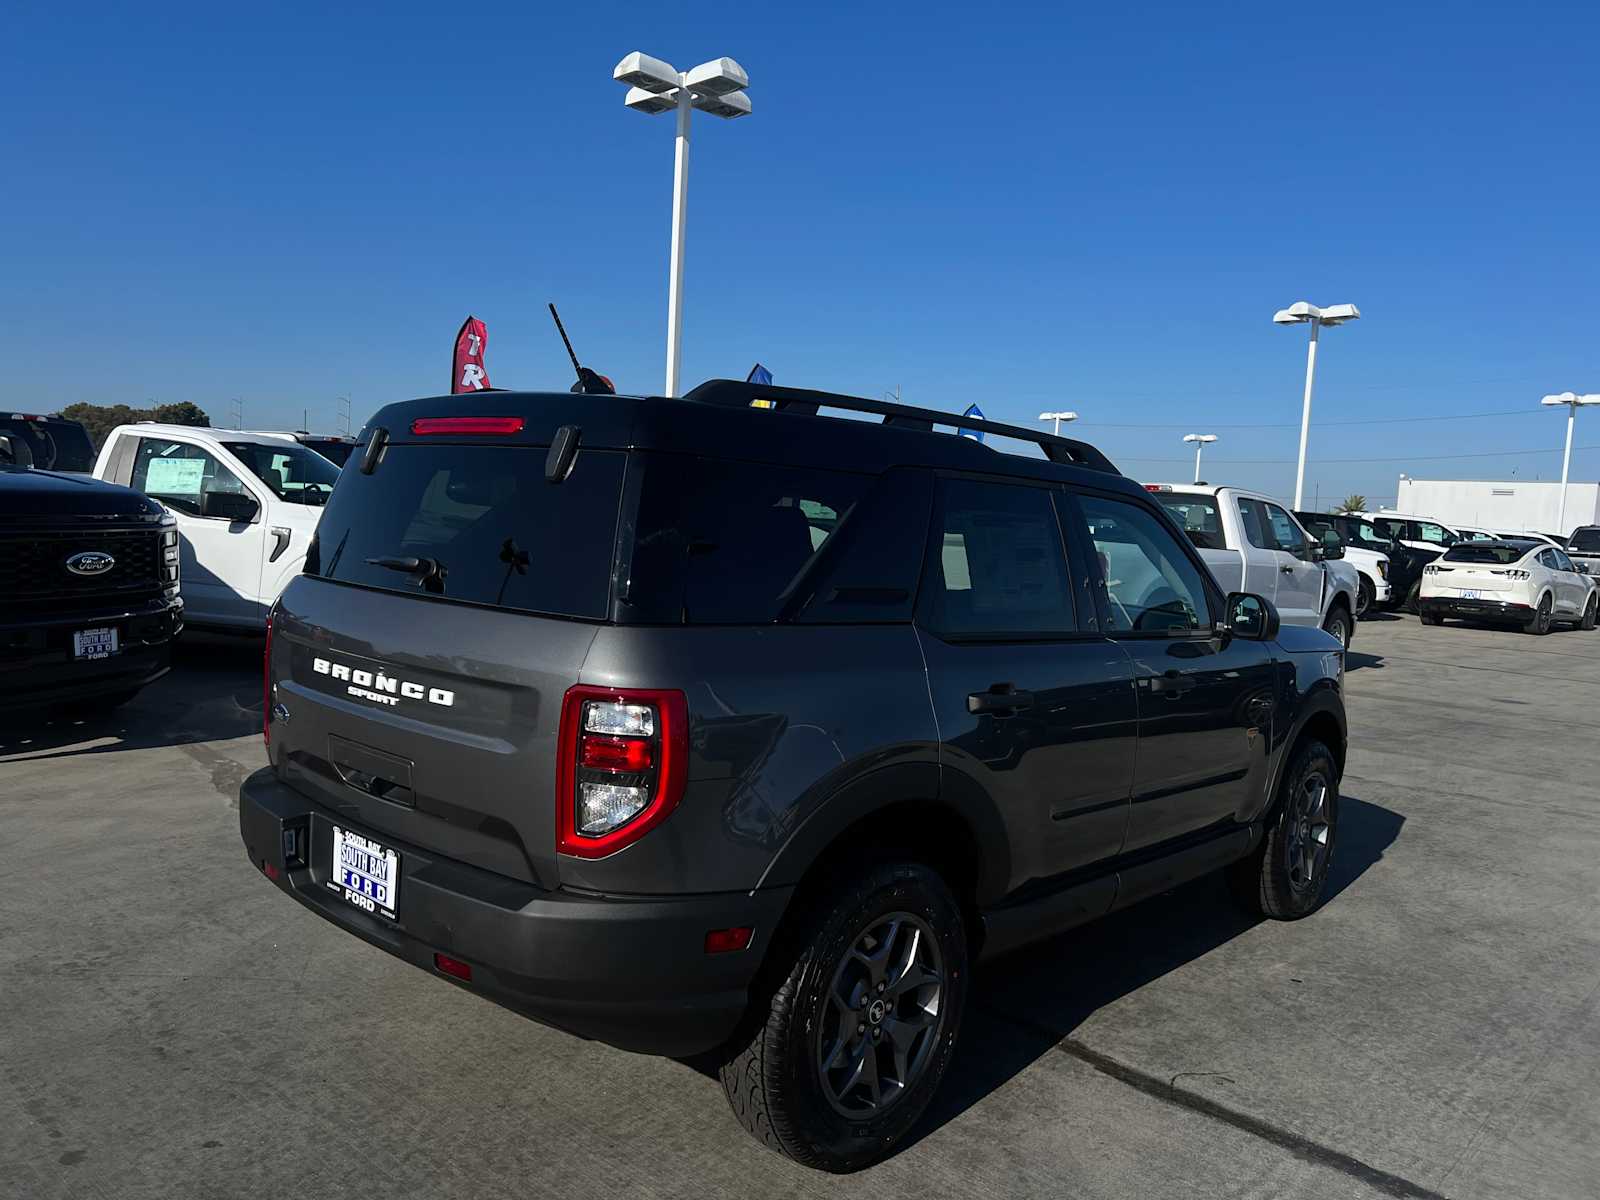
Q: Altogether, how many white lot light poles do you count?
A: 5